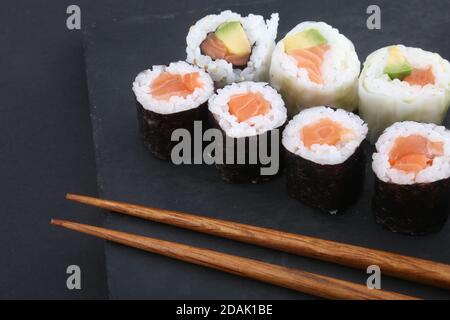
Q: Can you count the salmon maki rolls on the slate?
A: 4